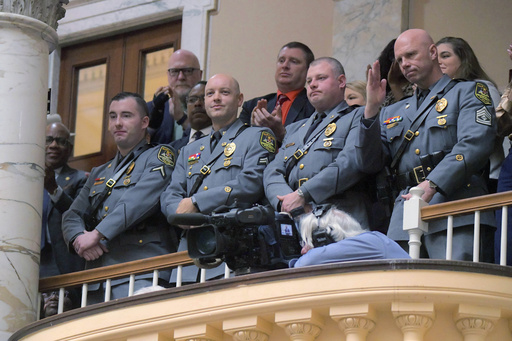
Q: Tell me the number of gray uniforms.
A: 4